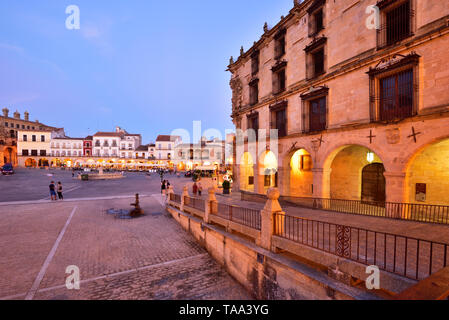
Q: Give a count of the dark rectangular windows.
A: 11